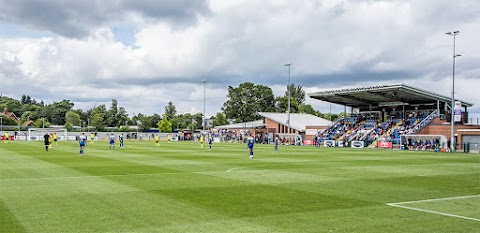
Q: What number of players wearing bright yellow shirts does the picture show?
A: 7